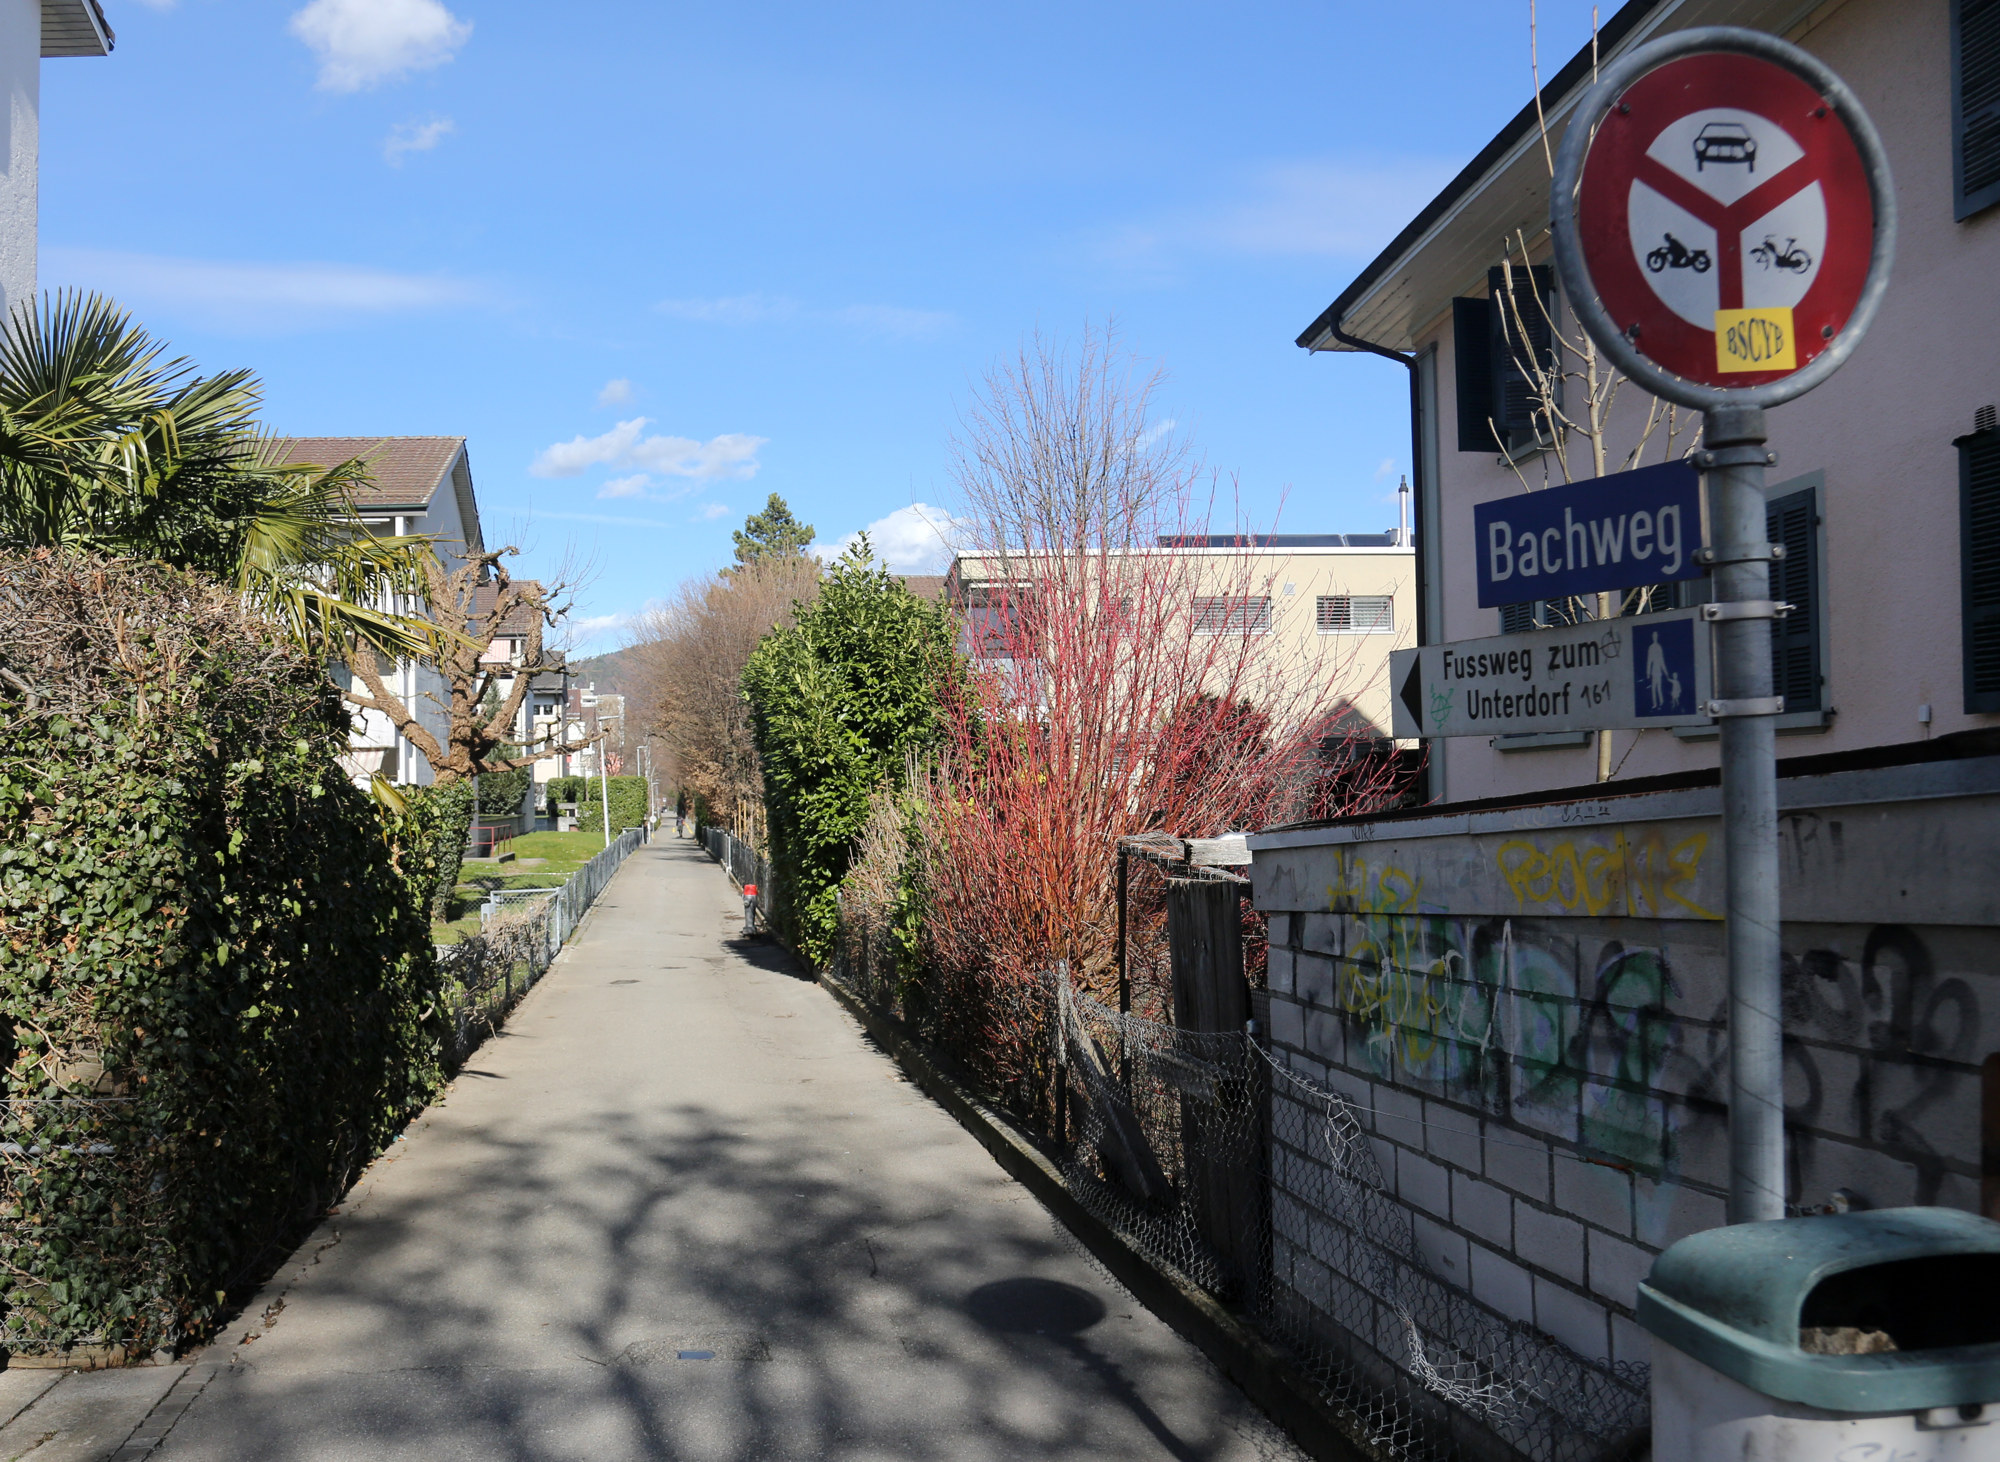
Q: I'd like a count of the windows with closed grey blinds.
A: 2